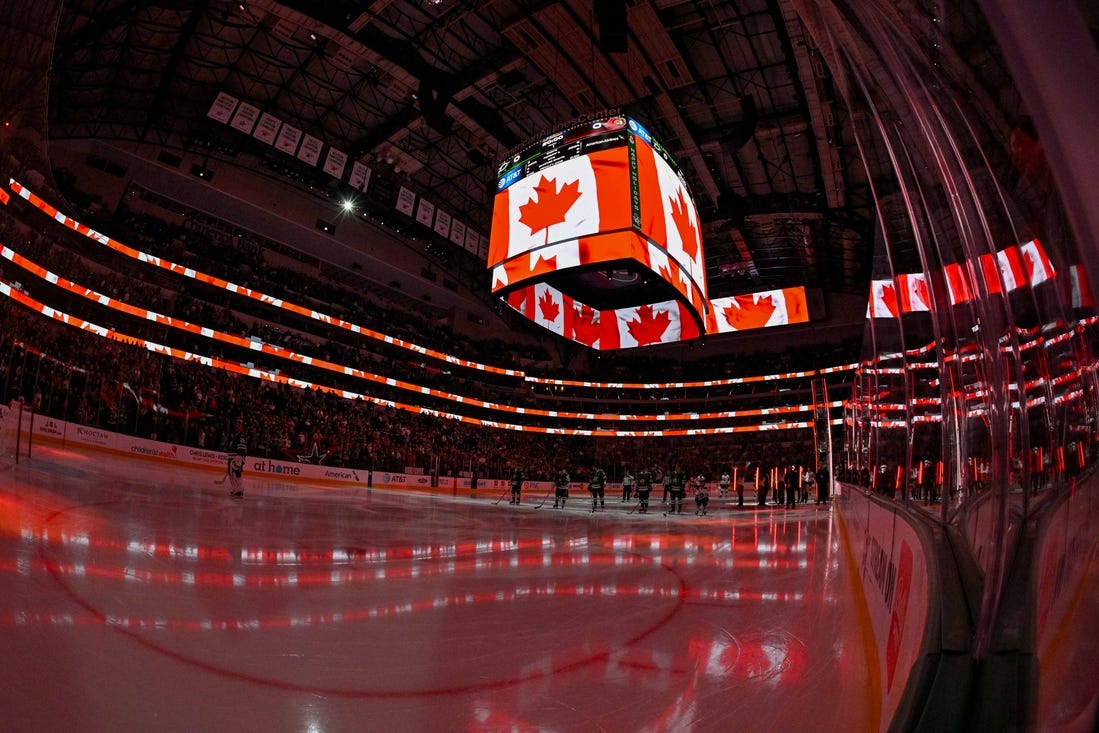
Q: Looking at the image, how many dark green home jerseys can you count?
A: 6